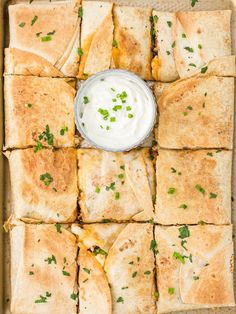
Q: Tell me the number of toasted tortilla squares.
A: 11